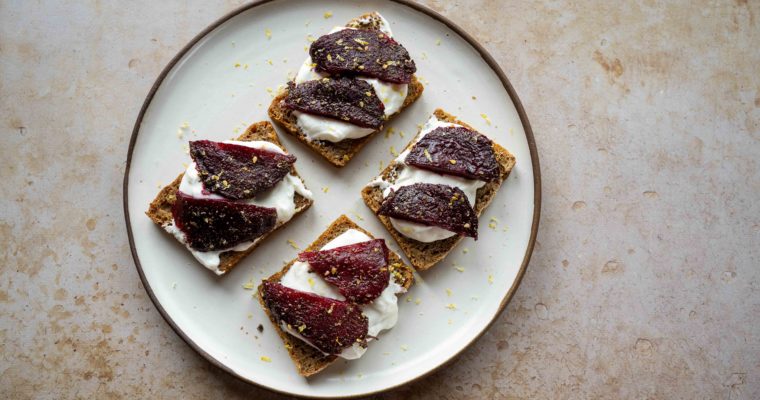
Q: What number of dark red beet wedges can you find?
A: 8